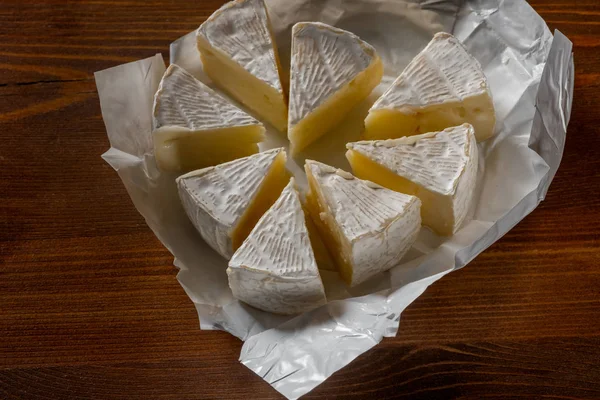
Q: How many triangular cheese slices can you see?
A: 8